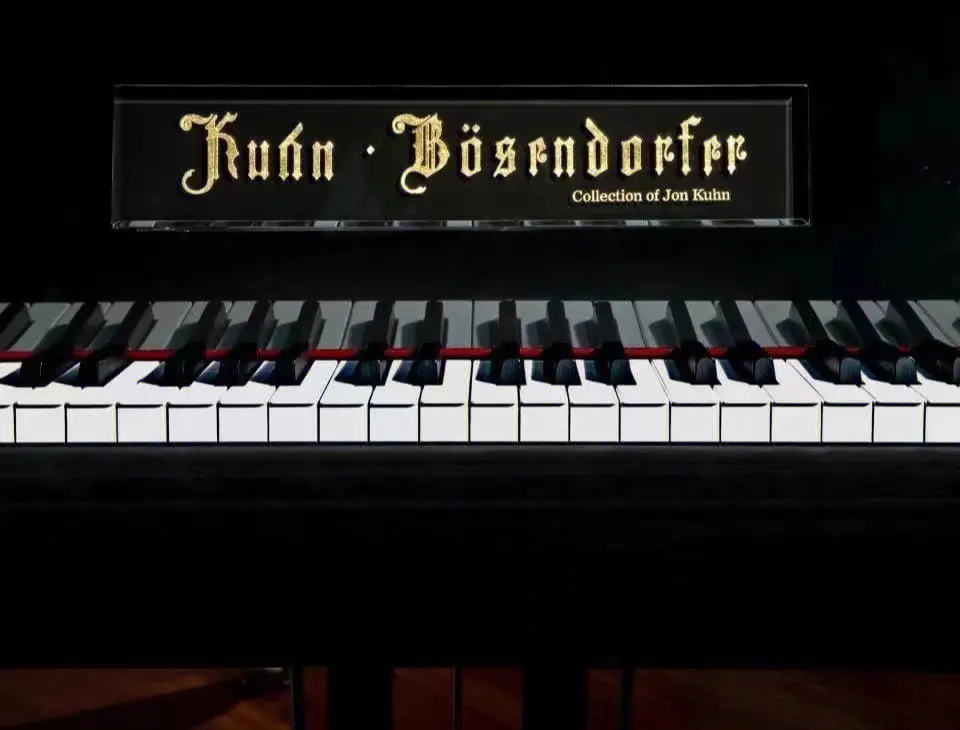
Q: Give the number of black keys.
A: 15